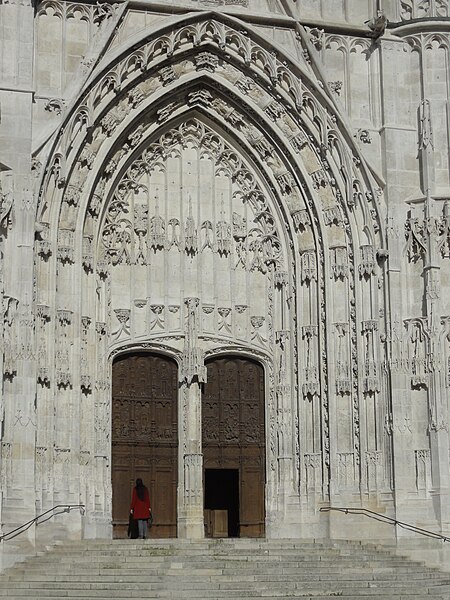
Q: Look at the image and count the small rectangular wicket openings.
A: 1